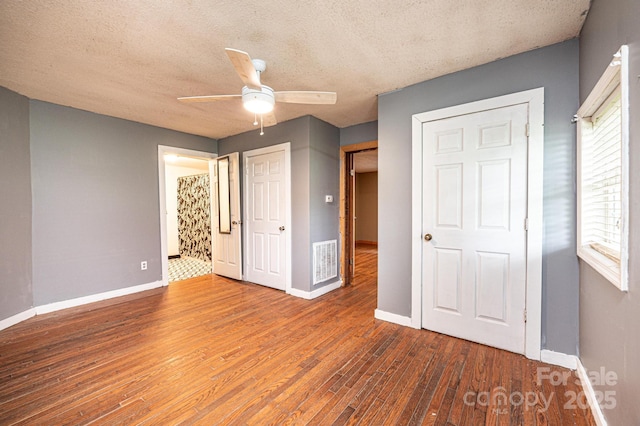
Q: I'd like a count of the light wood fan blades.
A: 4